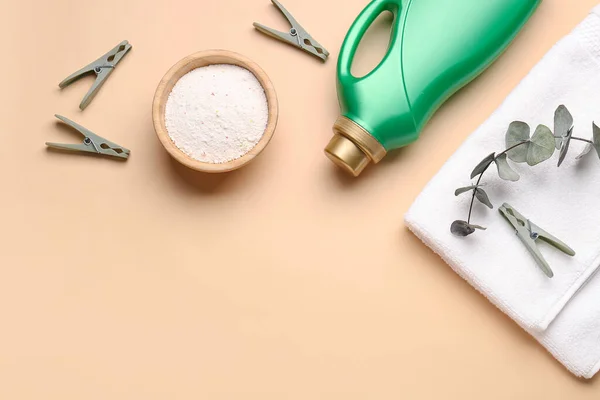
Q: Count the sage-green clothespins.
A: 4